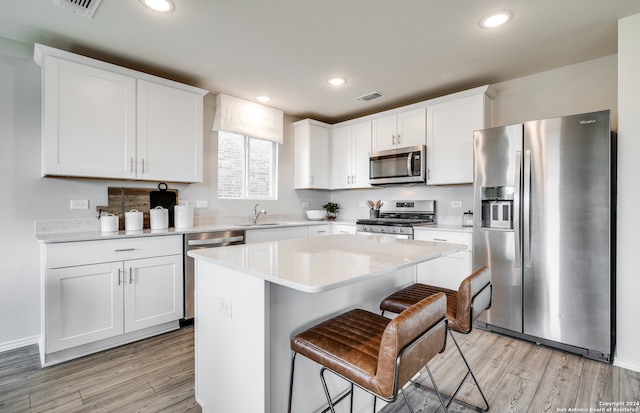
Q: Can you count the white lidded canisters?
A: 4